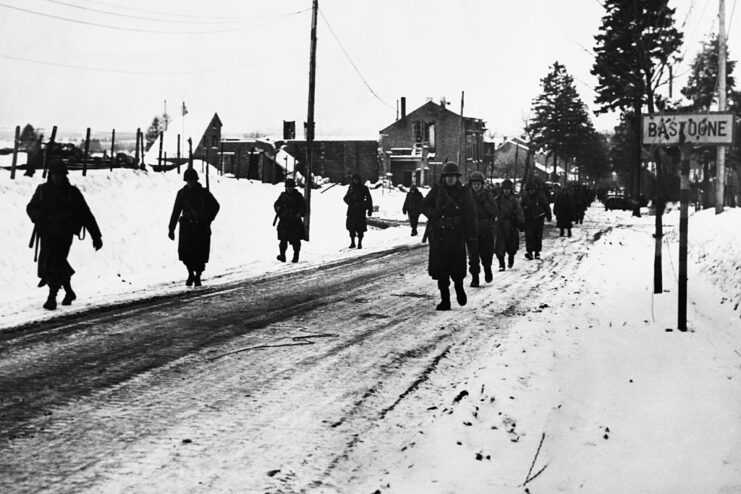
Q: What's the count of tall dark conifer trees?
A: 3